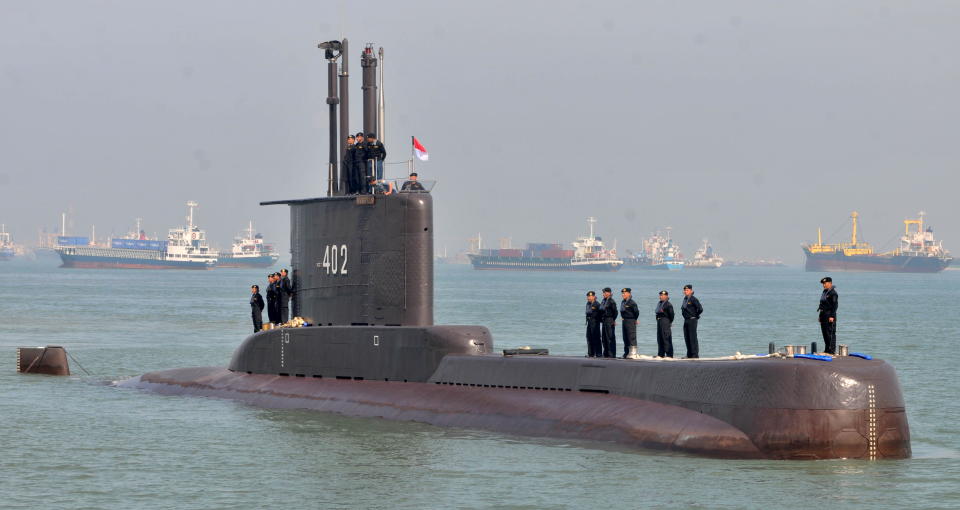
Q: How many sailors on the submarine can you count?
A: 15